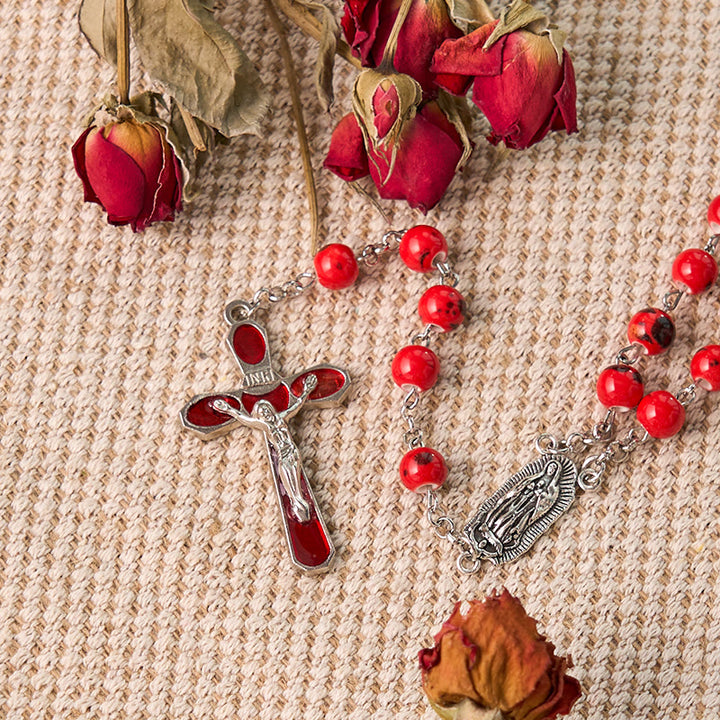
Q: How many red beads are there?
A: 11